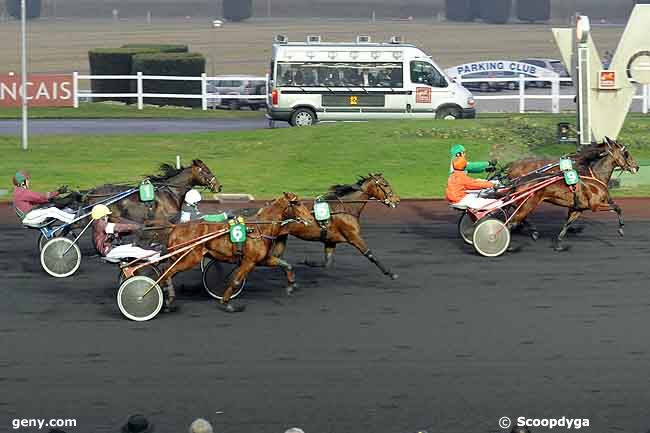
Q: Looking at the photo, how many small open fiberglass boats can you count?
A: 0